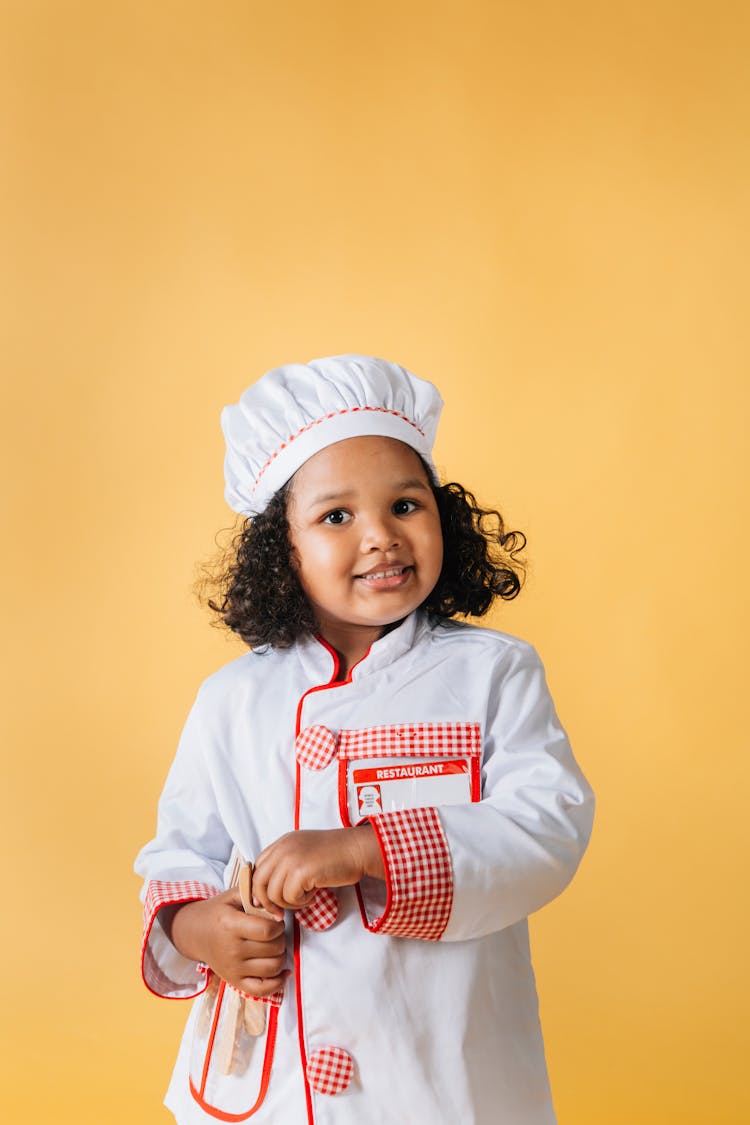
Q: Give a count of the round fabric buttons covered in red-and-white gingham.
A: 3